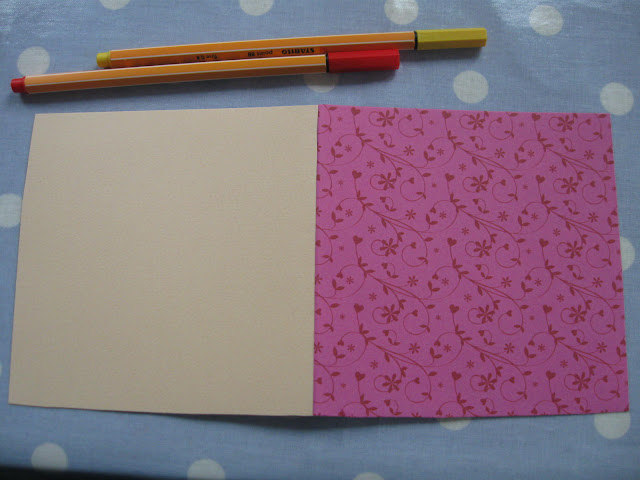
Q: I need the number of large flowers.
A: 15